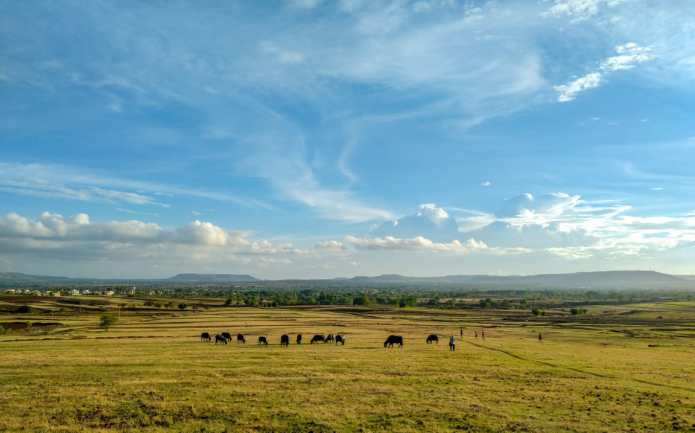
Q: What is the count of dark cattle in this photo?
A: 12